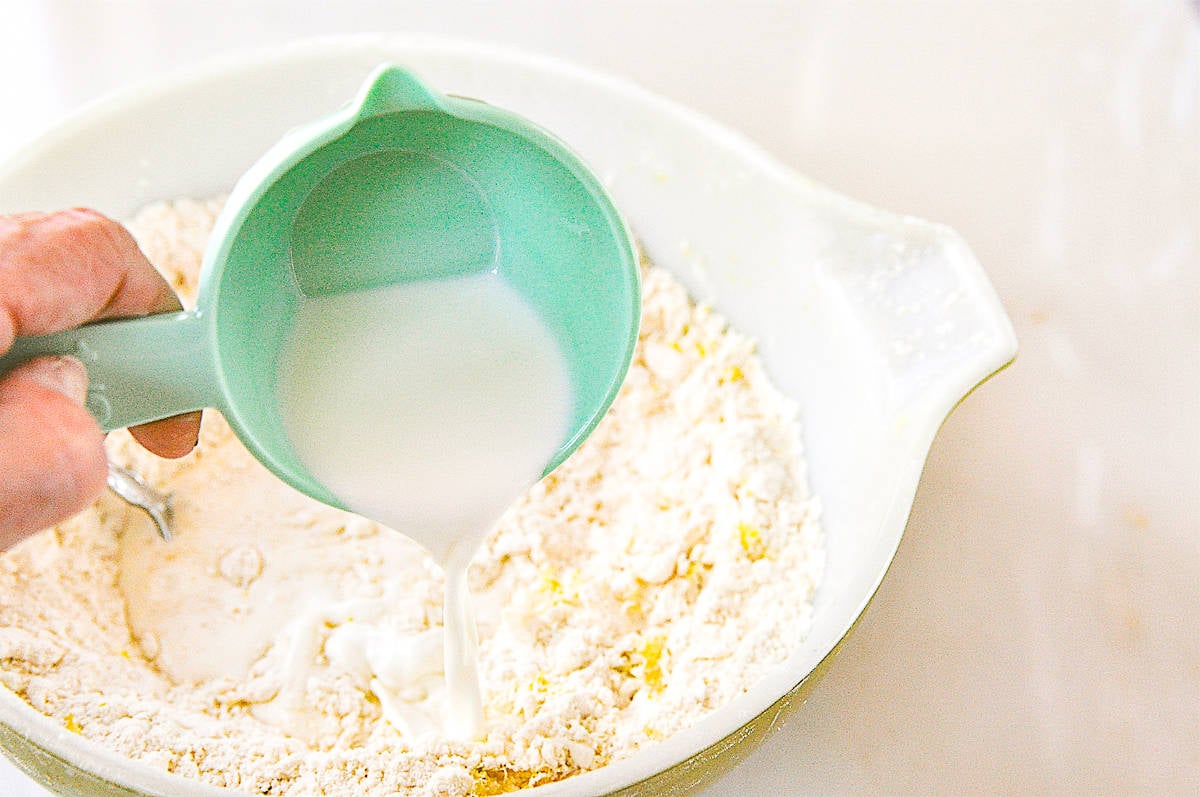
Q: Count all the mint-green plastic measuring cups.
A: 1